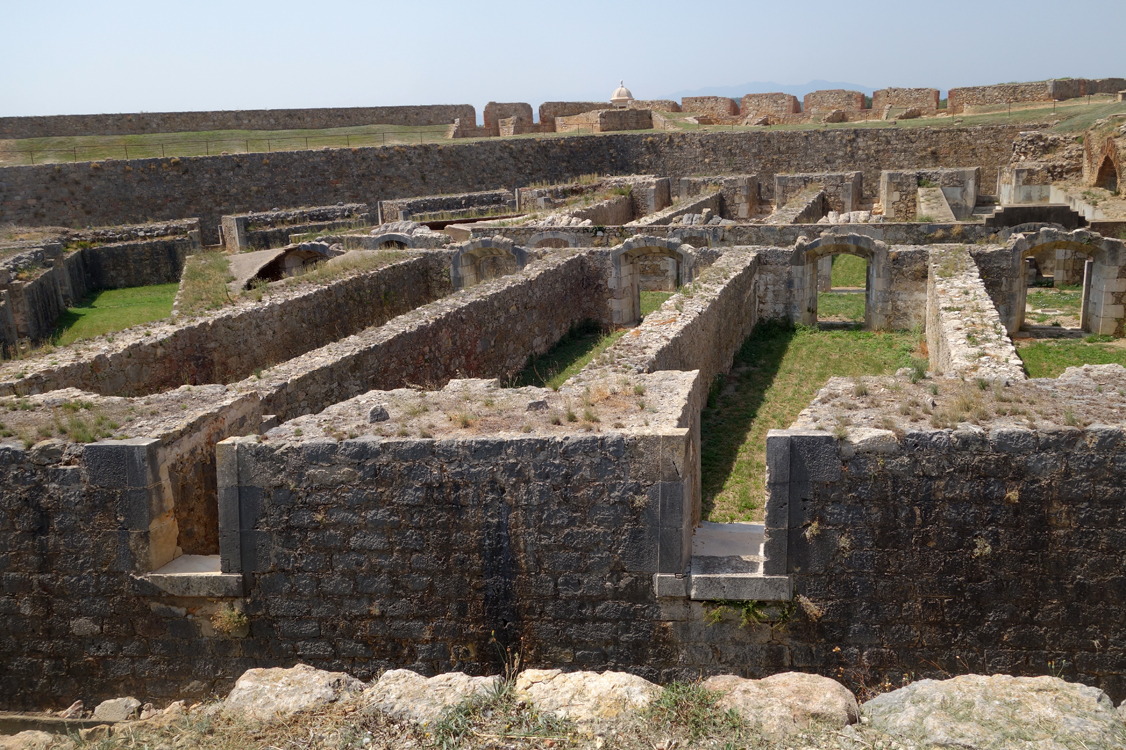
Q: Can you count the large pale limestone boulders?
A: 5